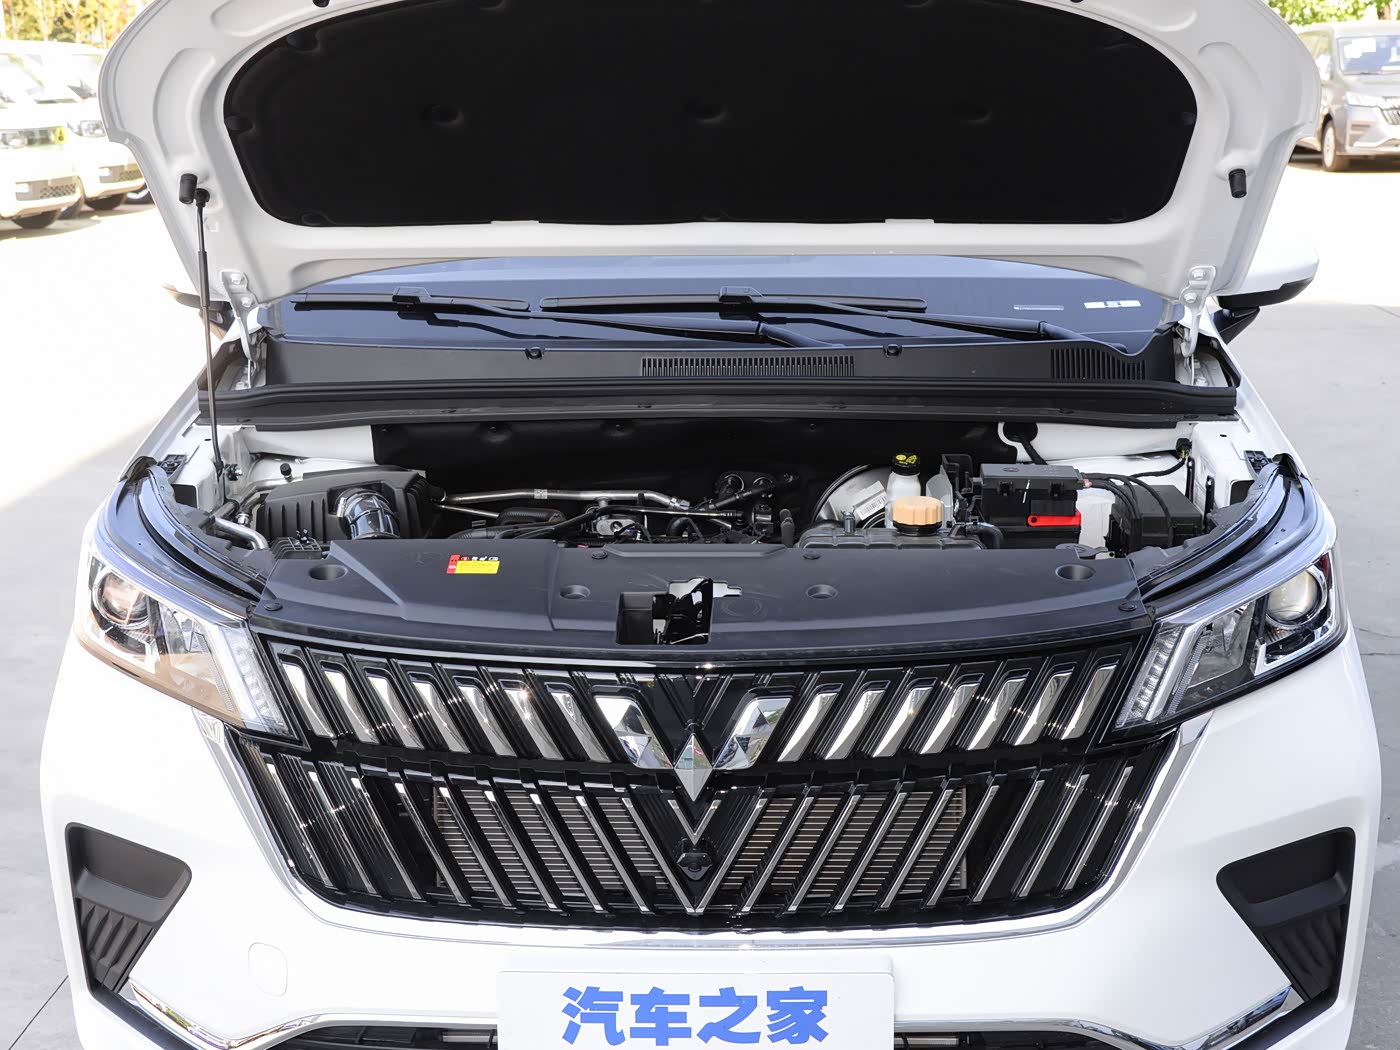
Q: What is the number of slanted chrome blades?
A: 14